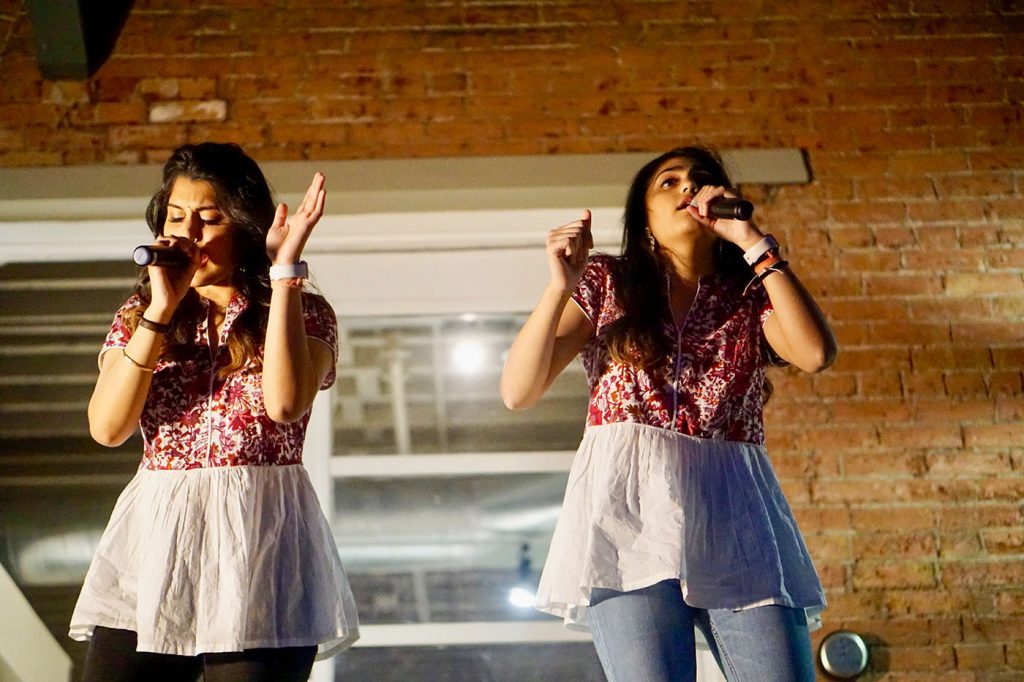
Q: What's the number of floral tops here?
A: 2